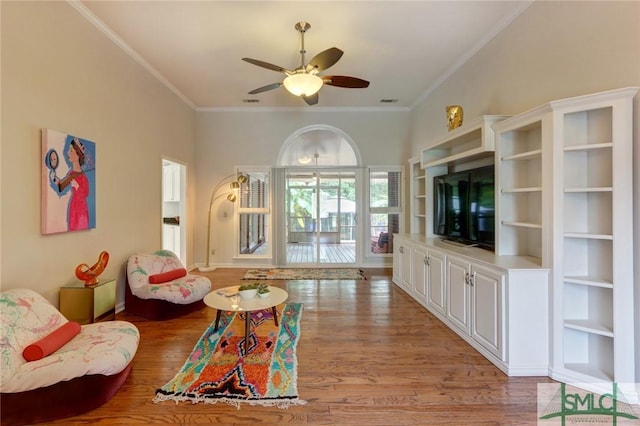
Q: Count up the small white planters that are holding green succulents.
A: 2